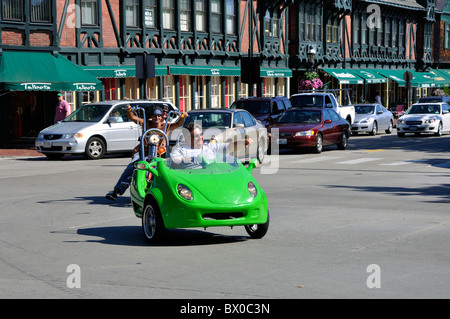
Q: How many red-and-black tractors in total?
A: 0